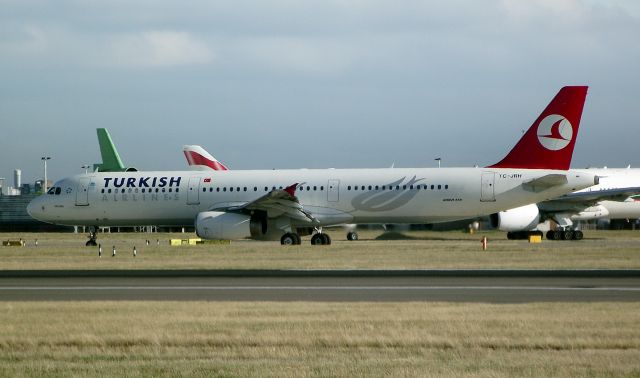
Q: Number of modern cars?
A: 0